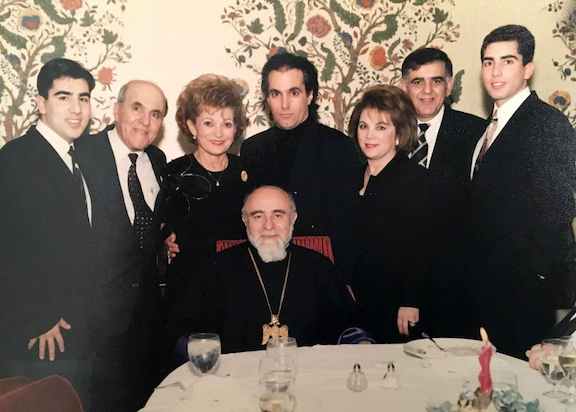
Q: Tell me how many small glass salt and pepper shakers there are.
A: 2